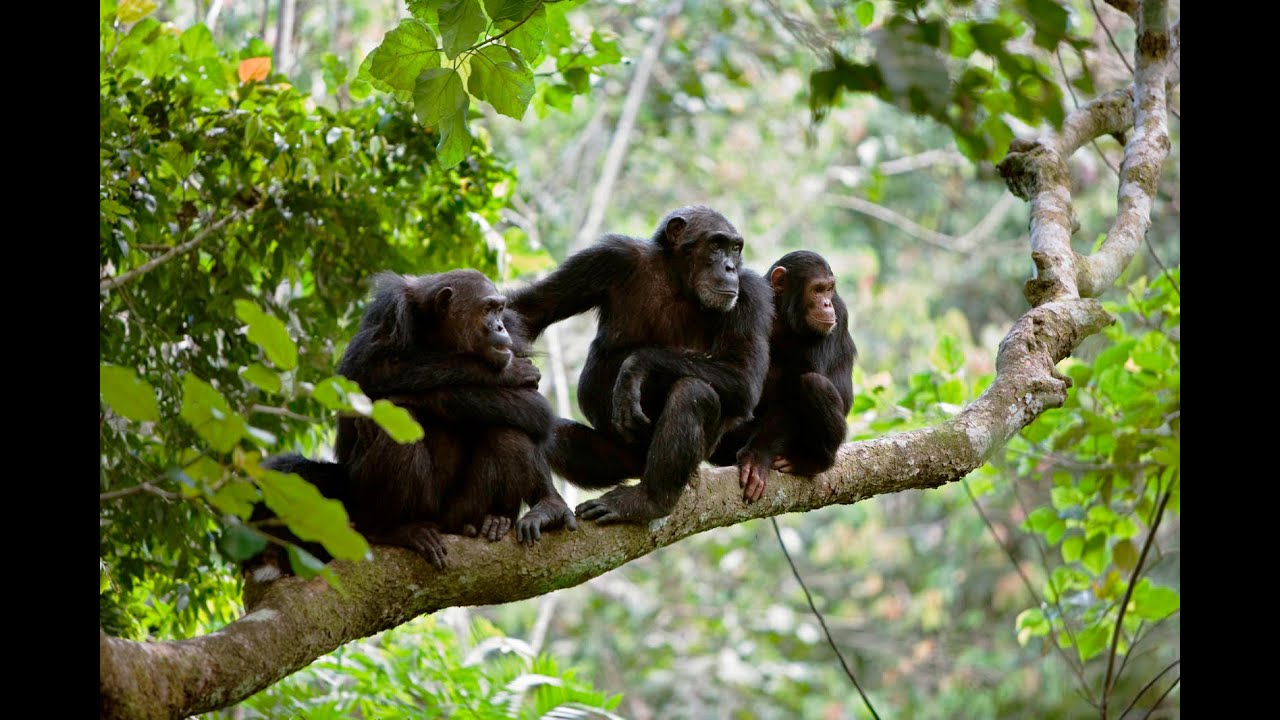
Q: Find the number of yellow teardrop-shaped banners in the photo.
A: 0